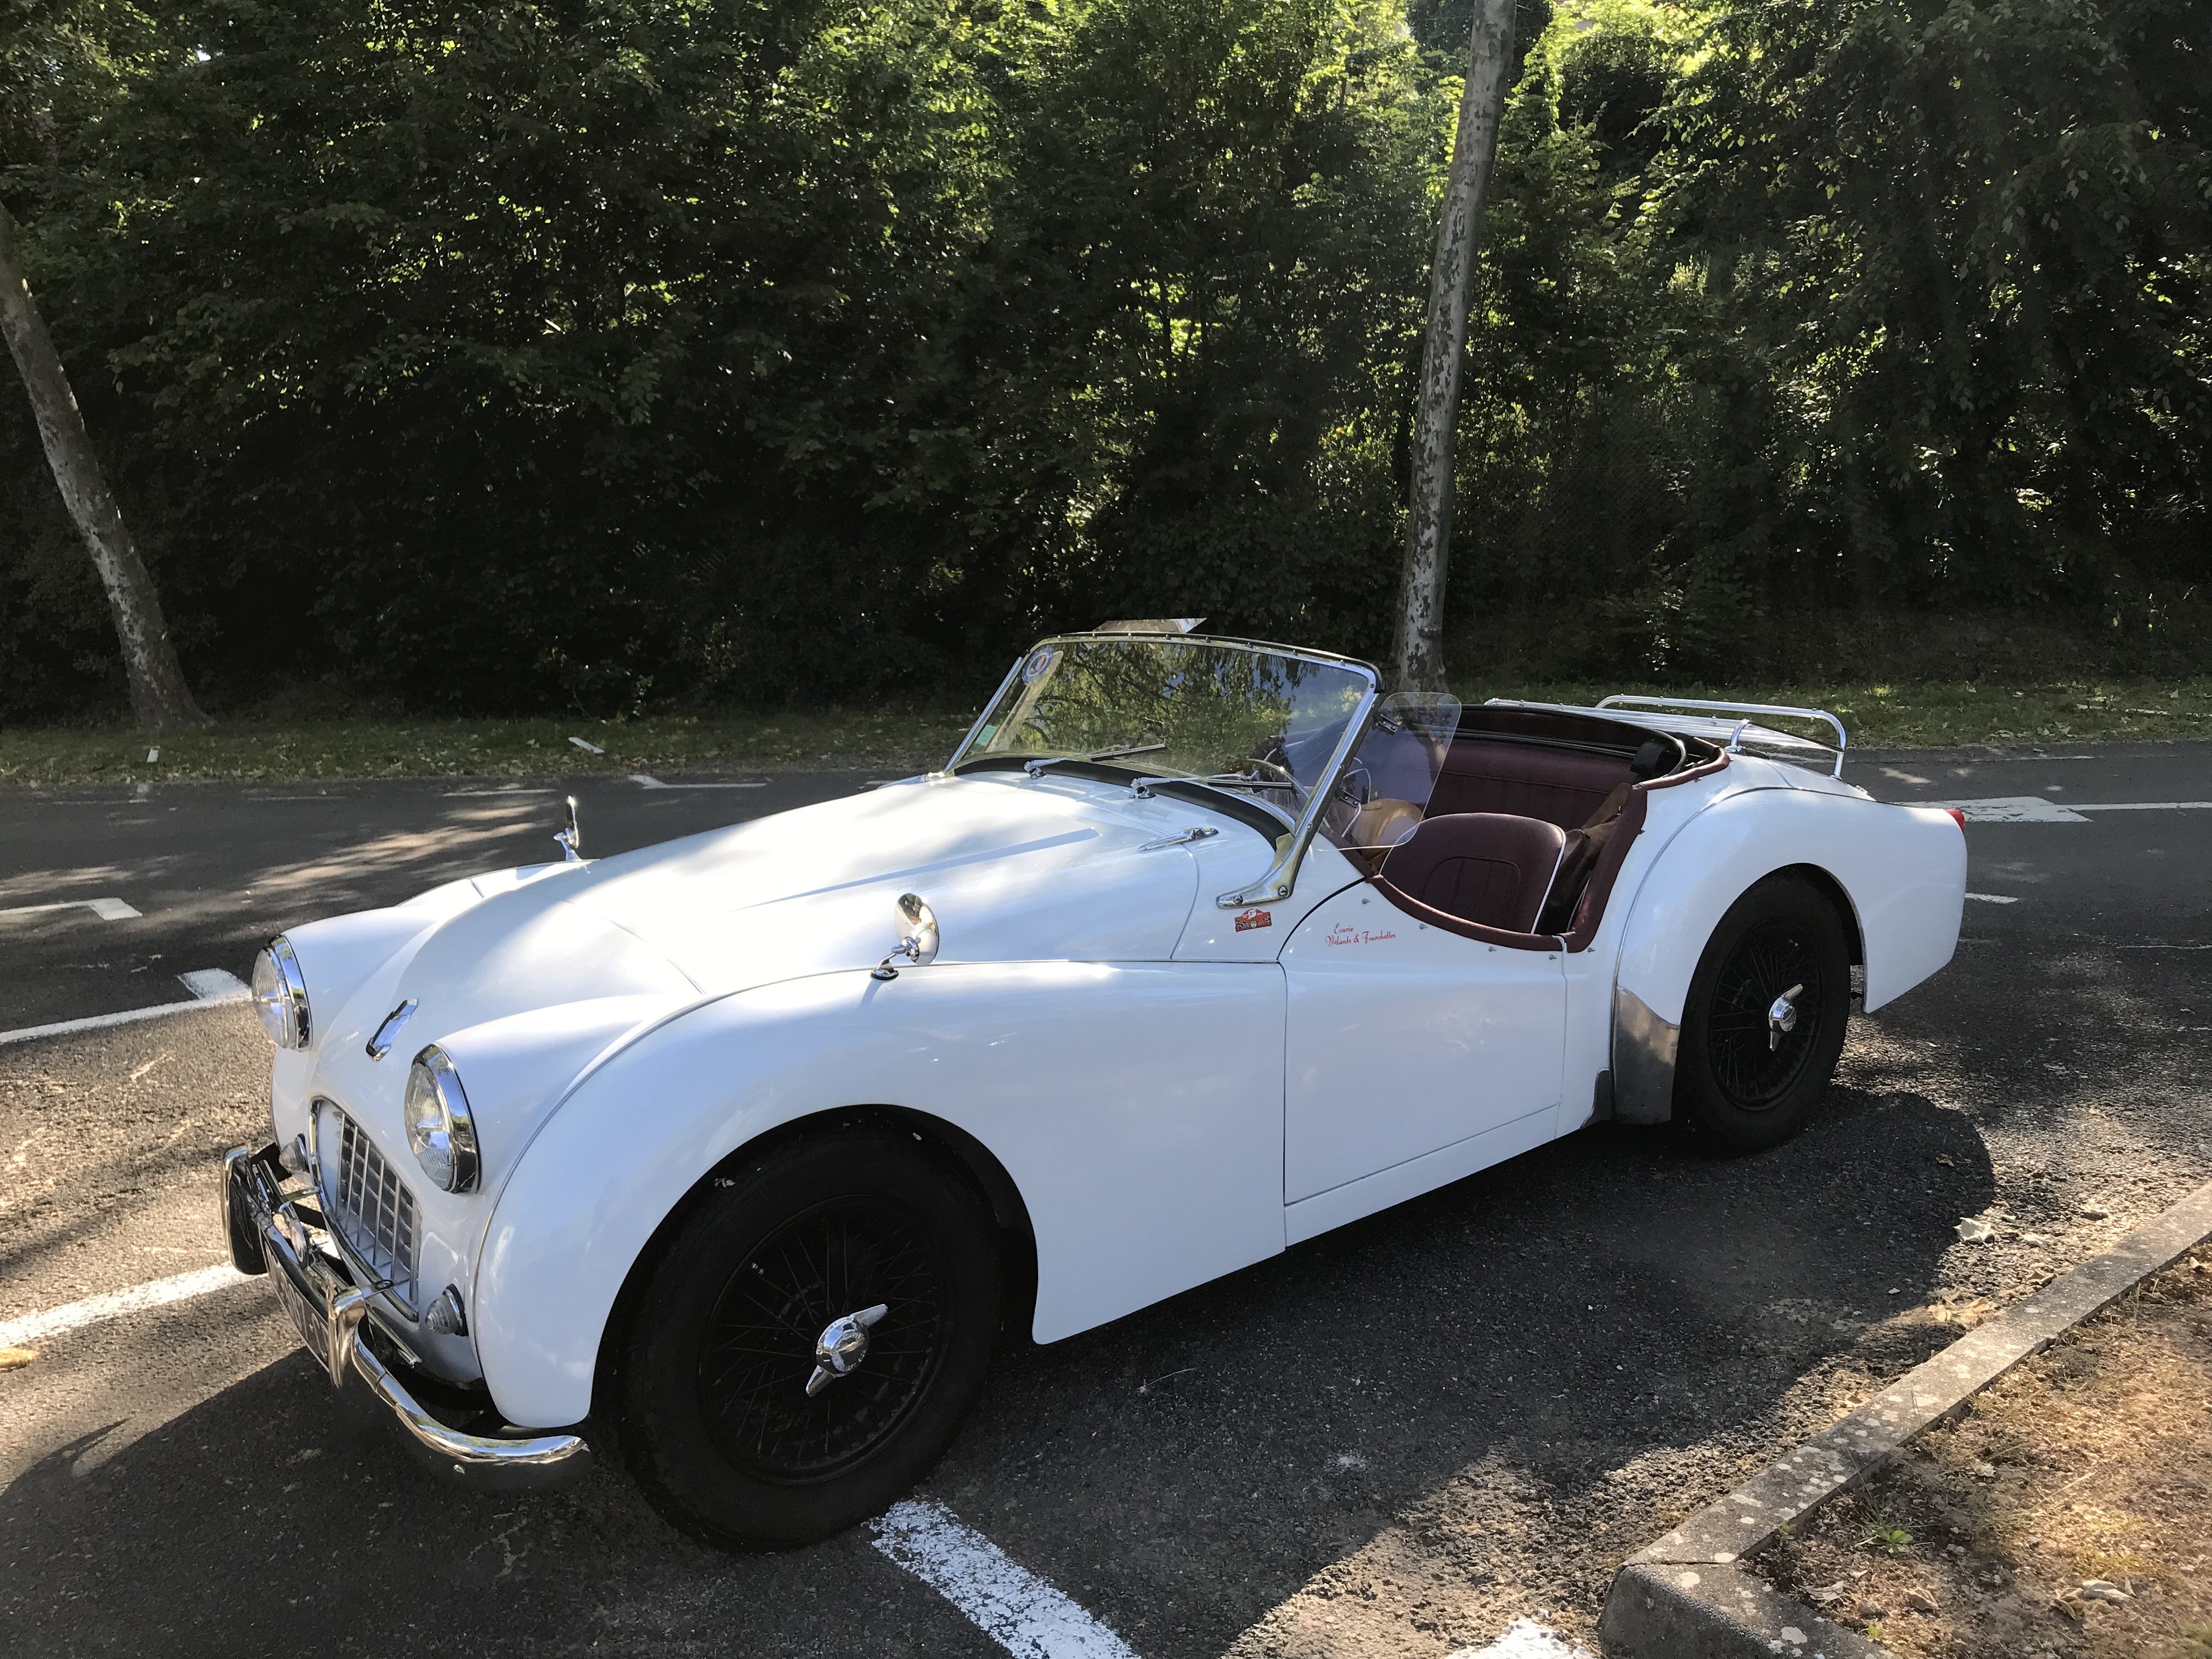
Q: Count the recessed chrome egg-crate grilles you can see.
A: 1